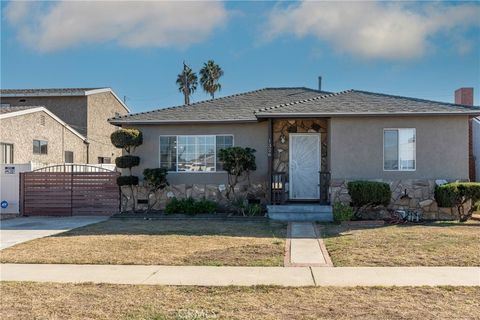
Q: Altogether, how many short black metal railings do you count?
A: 2